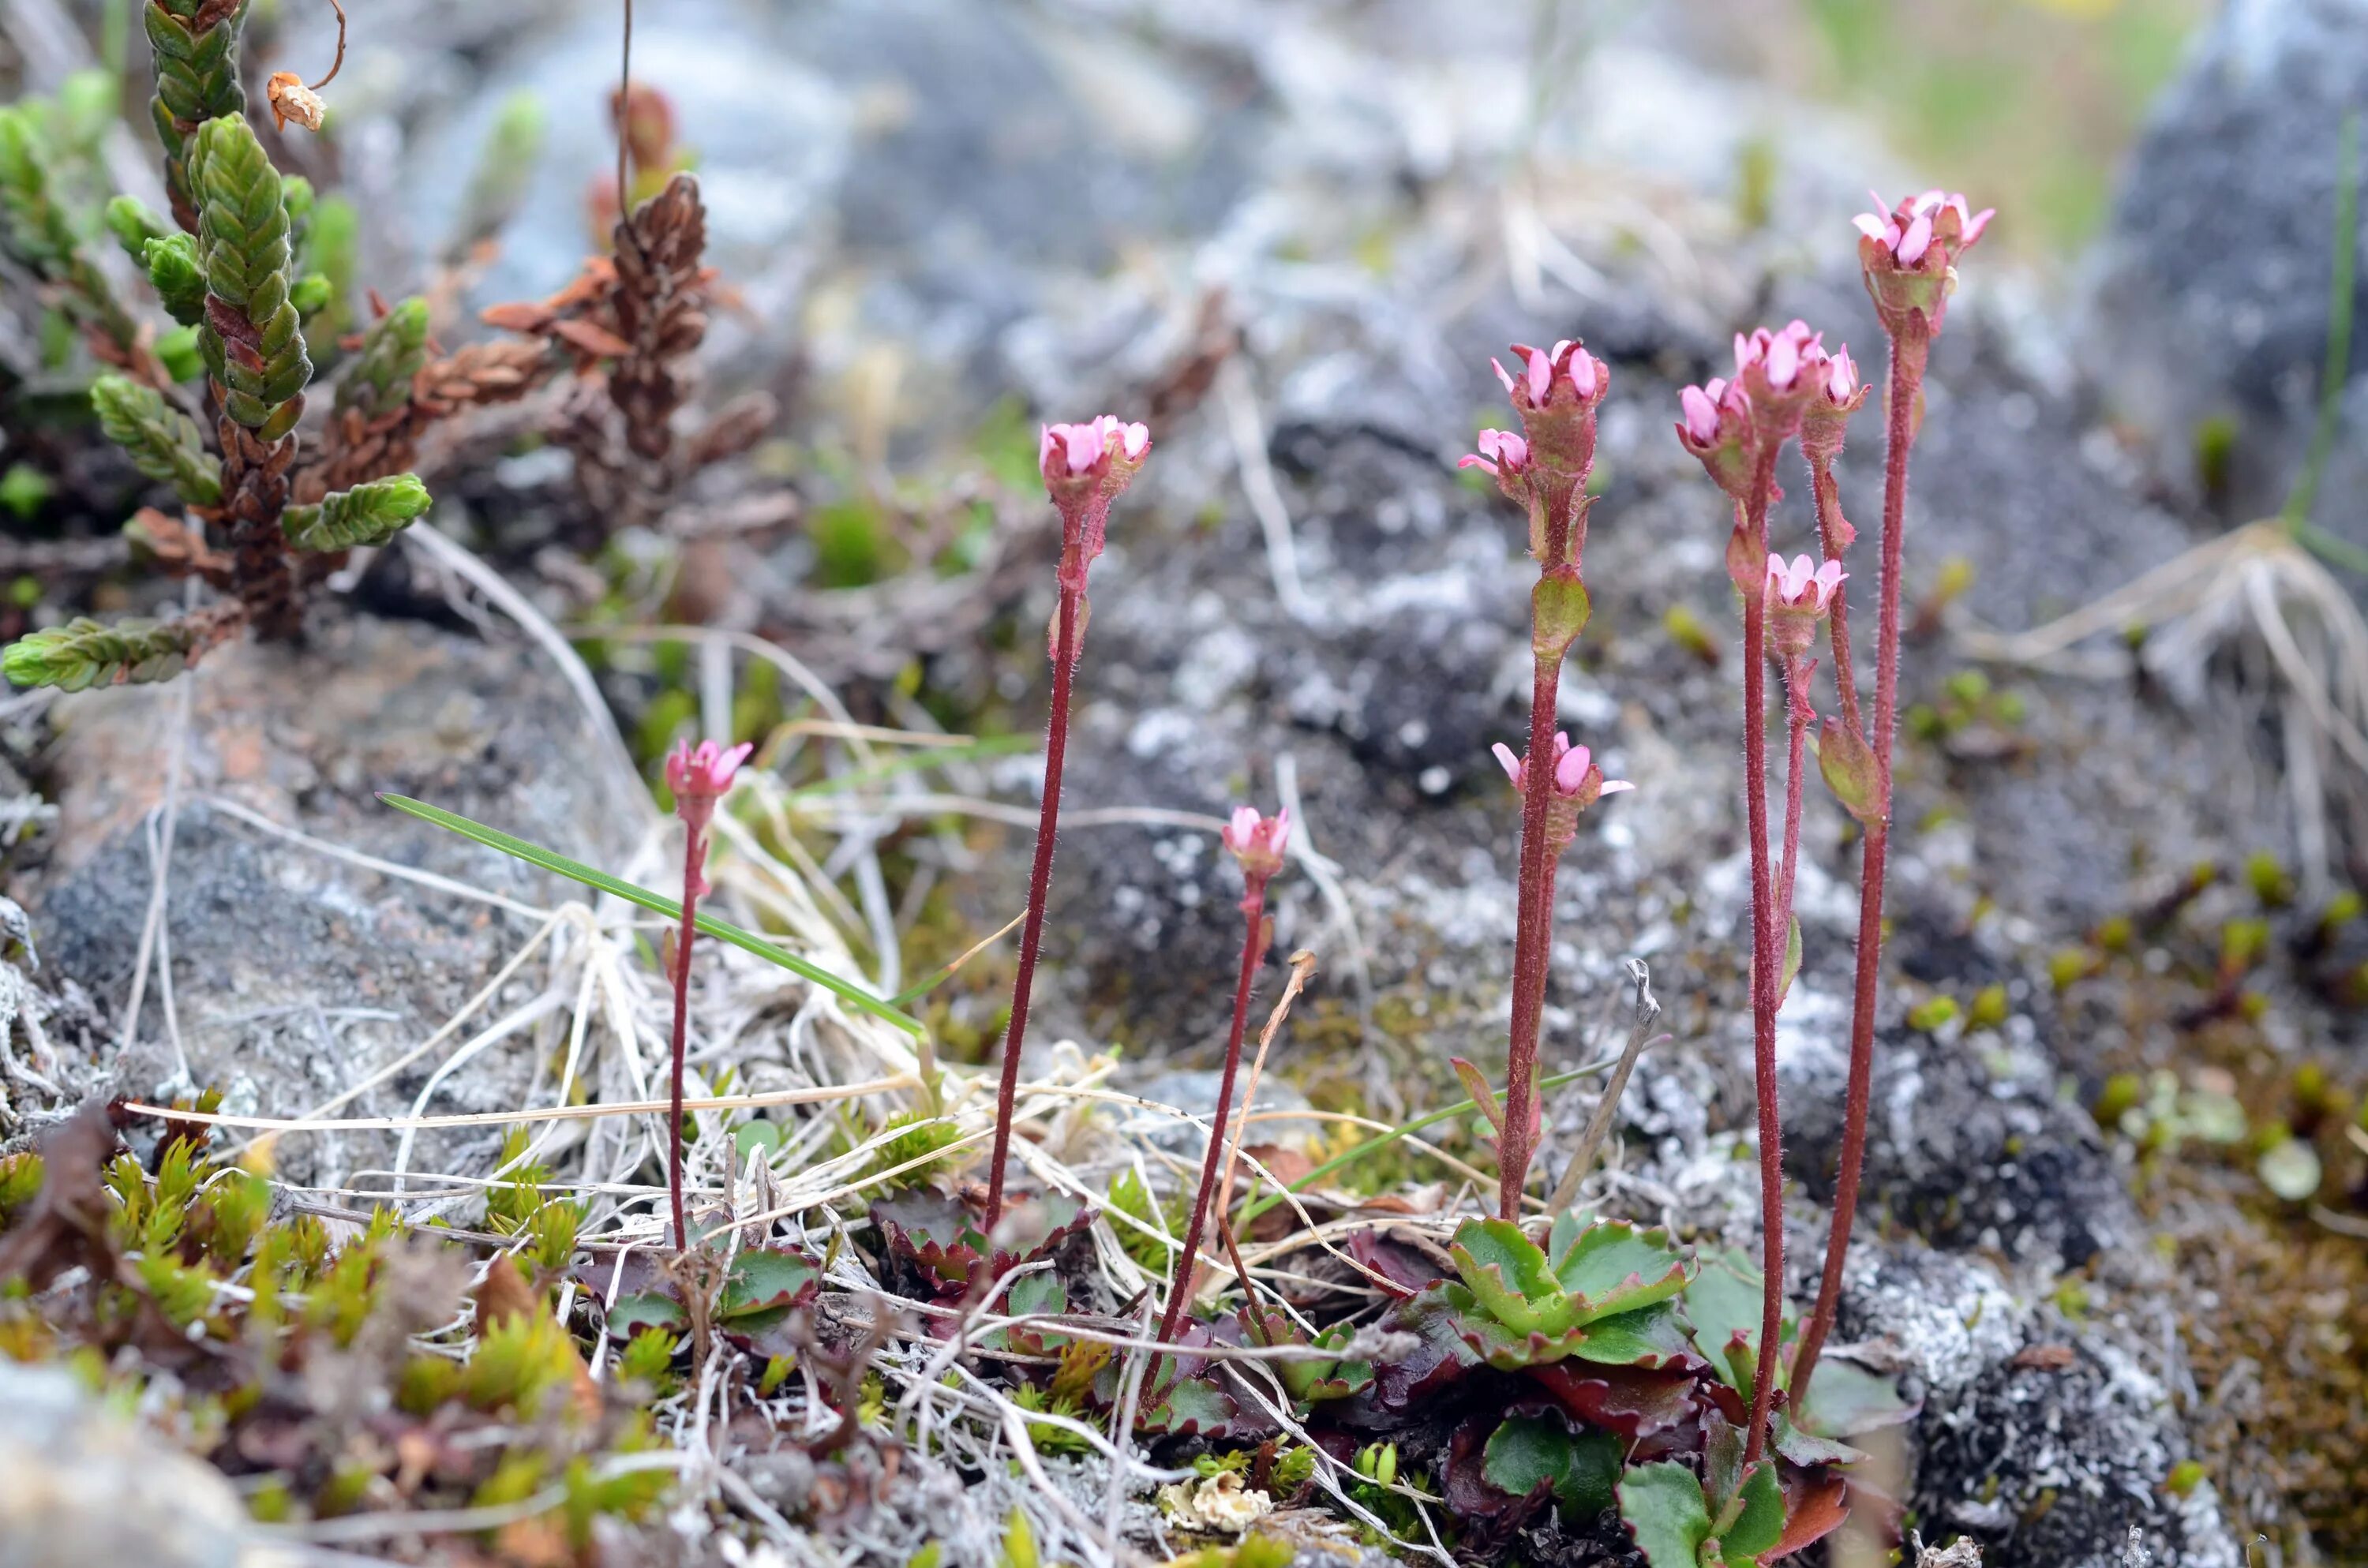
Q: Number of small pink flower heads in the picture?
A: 11